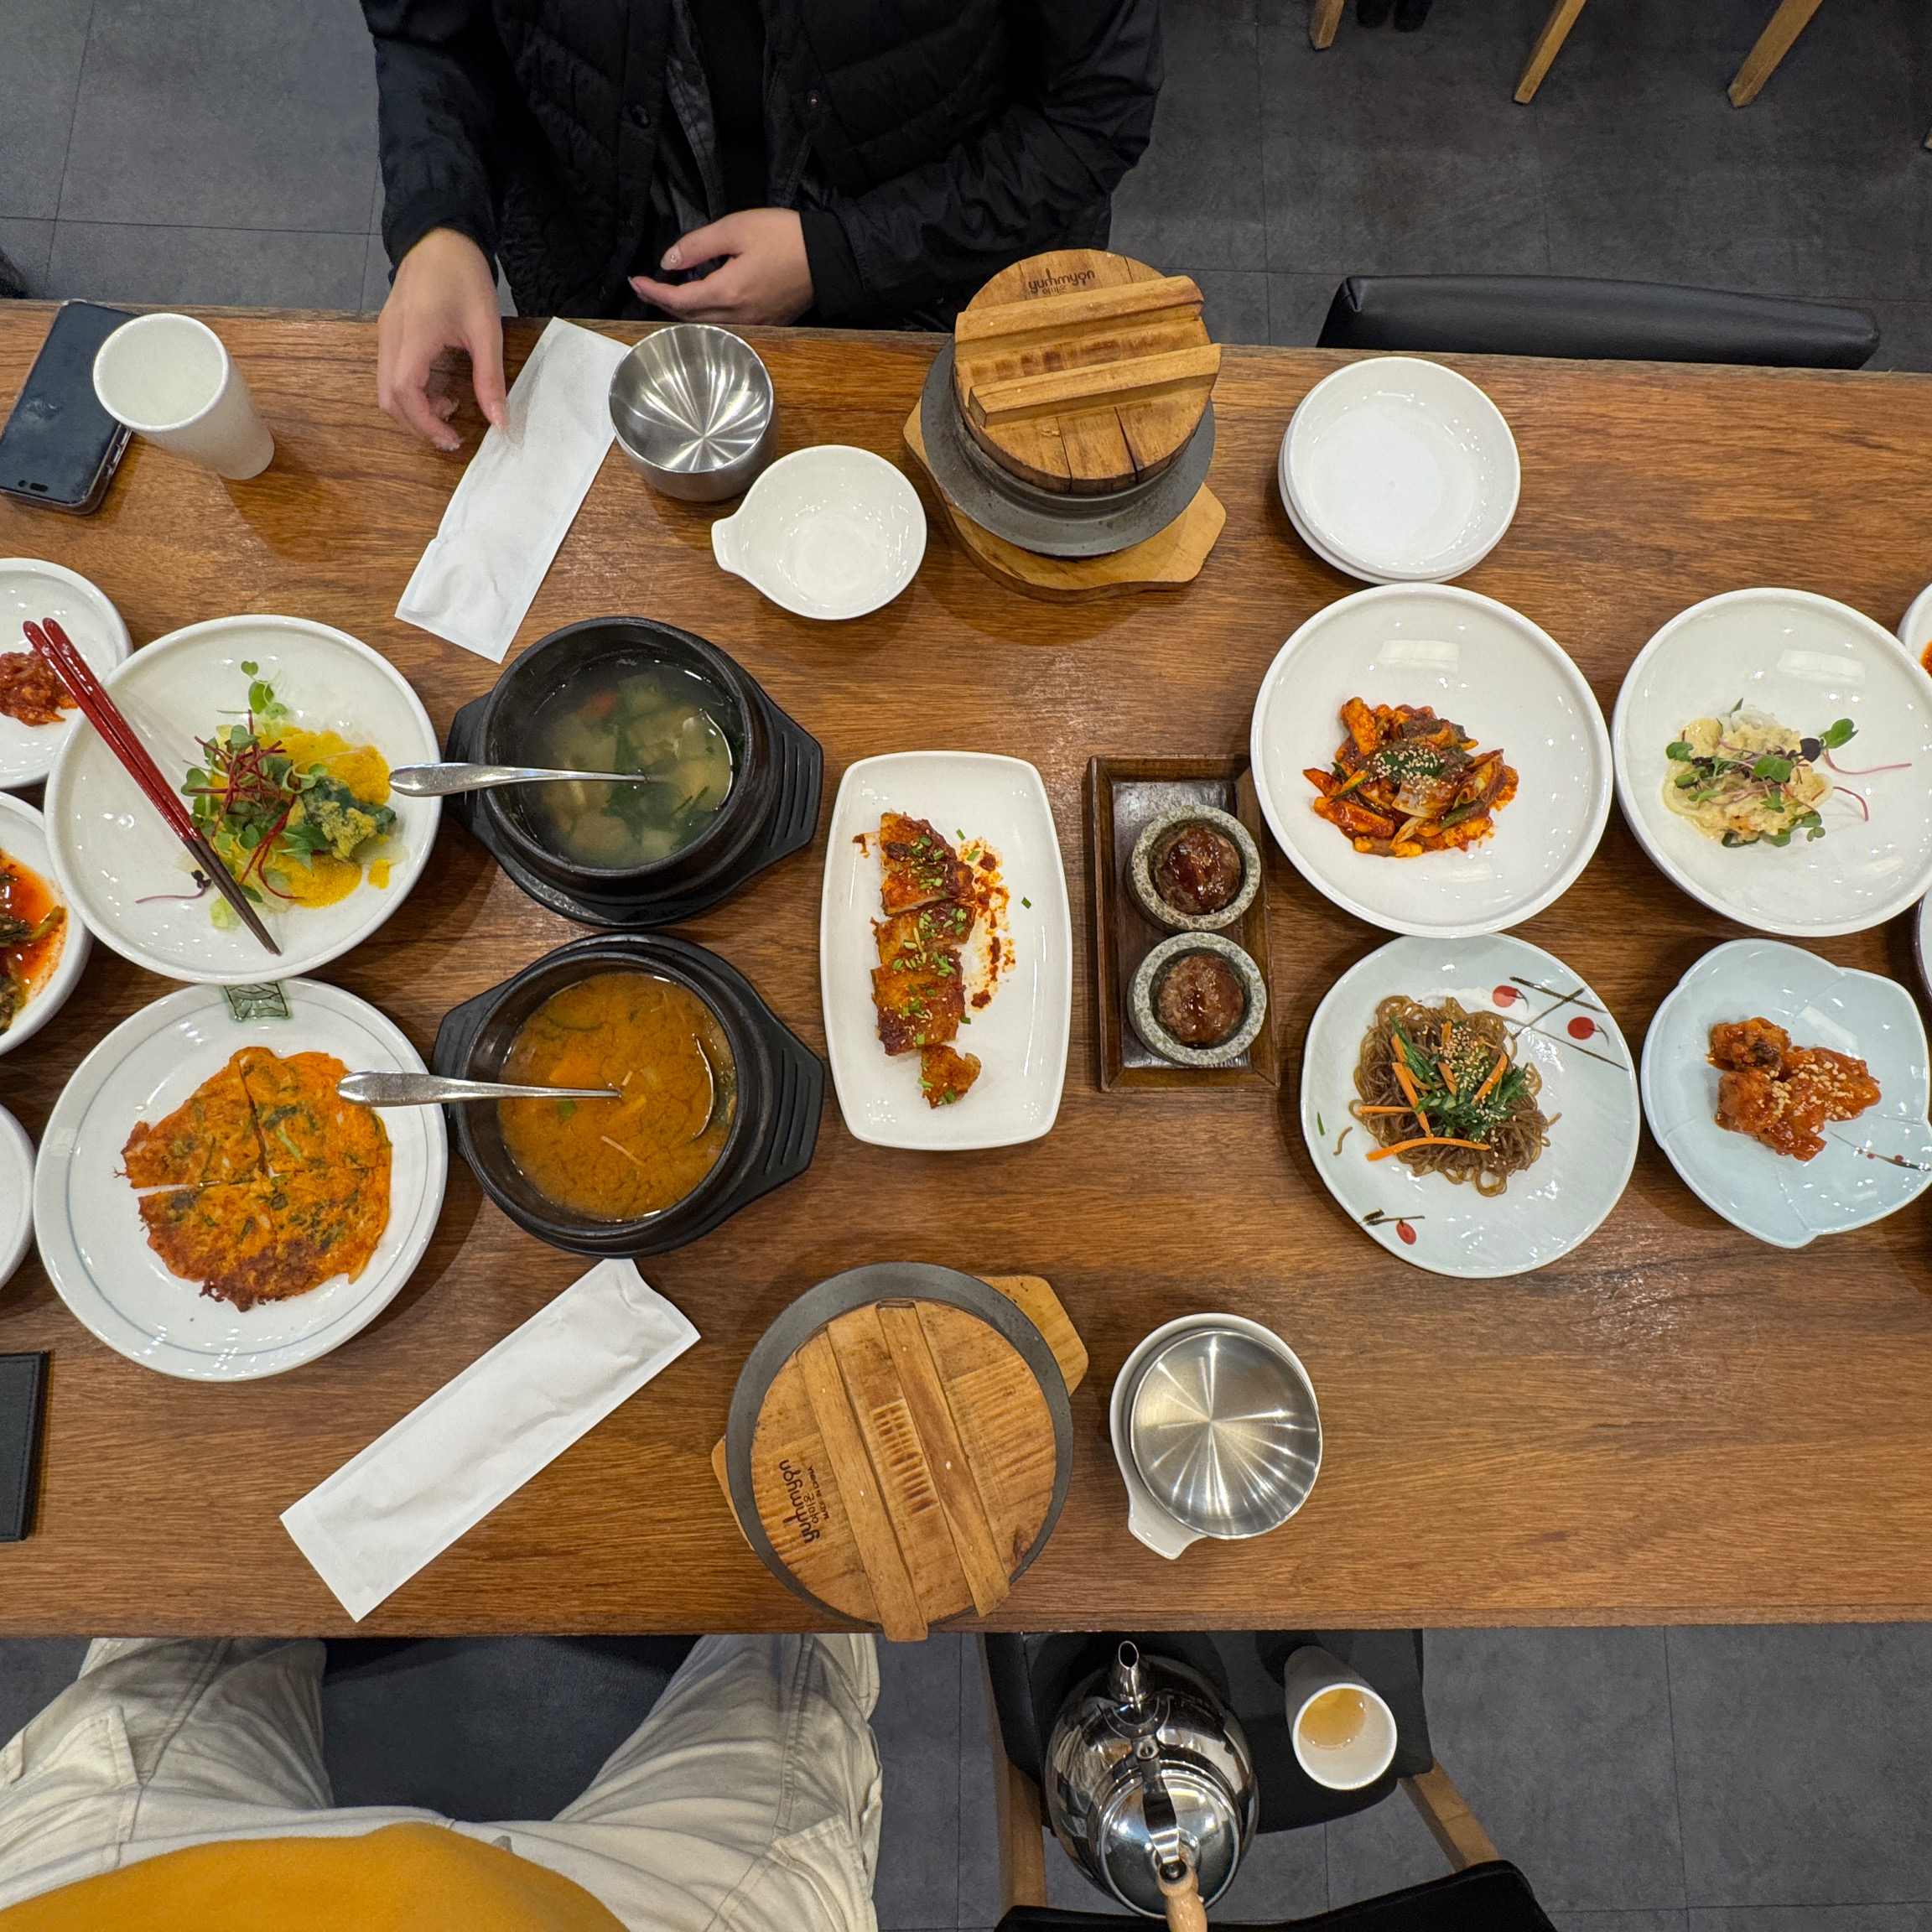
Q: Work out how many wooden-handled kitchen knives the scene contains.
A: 0